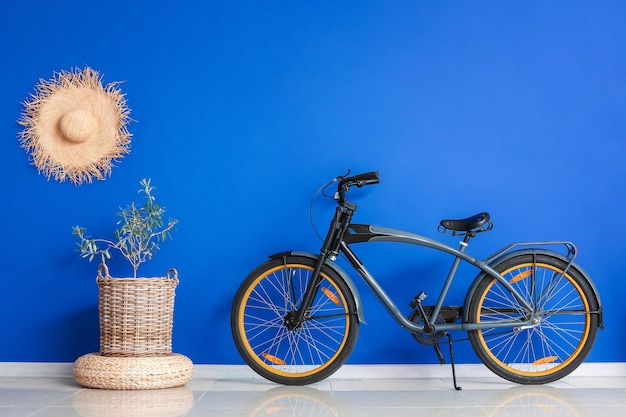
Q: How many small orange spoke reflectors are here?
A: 4